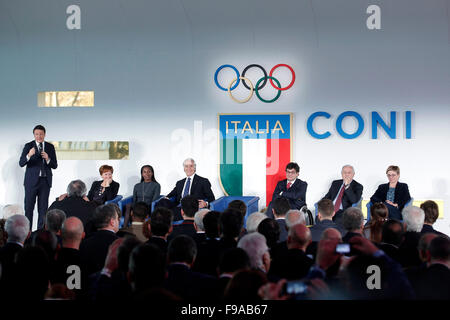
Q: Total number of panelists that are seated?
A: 6